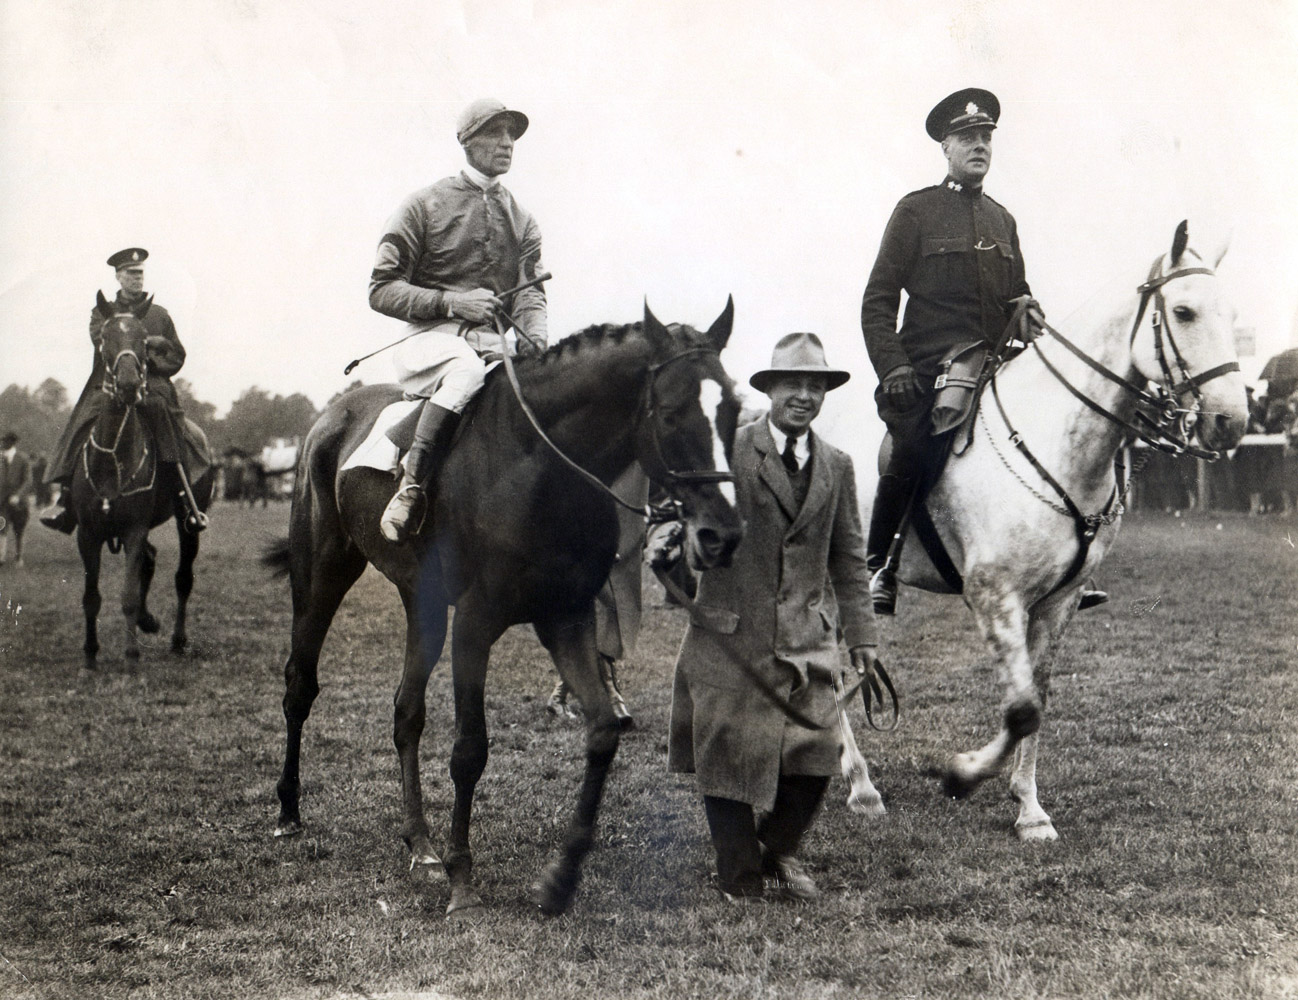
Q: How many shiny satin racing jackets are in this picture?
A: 1